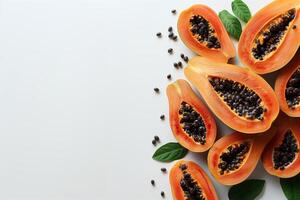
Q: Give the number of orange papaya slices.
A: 8